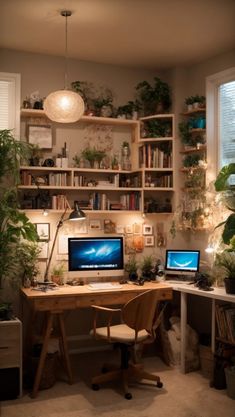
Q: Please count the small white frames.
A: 2